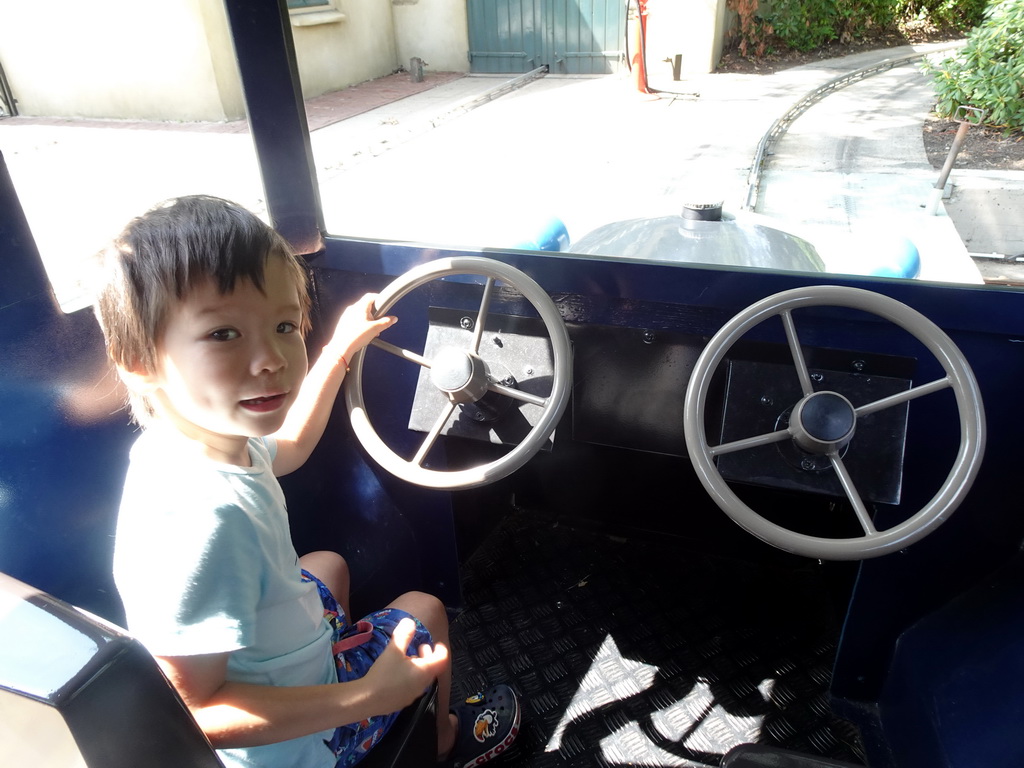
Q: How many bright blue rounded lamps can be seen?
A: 2